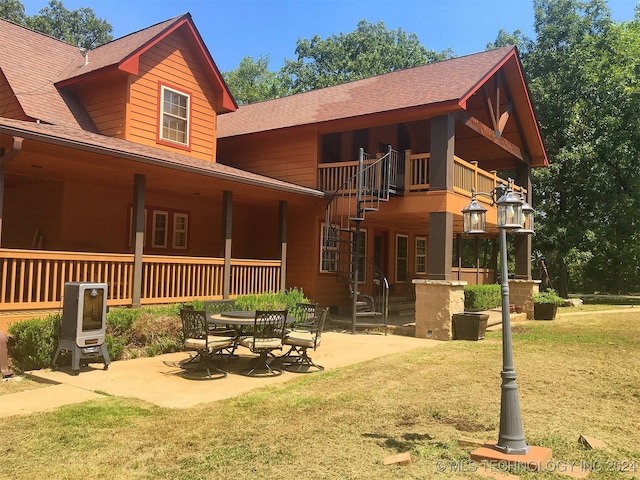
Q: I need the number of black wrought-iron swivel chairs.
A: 6